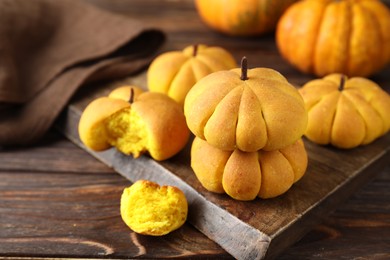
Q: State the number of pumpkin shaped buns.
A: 5